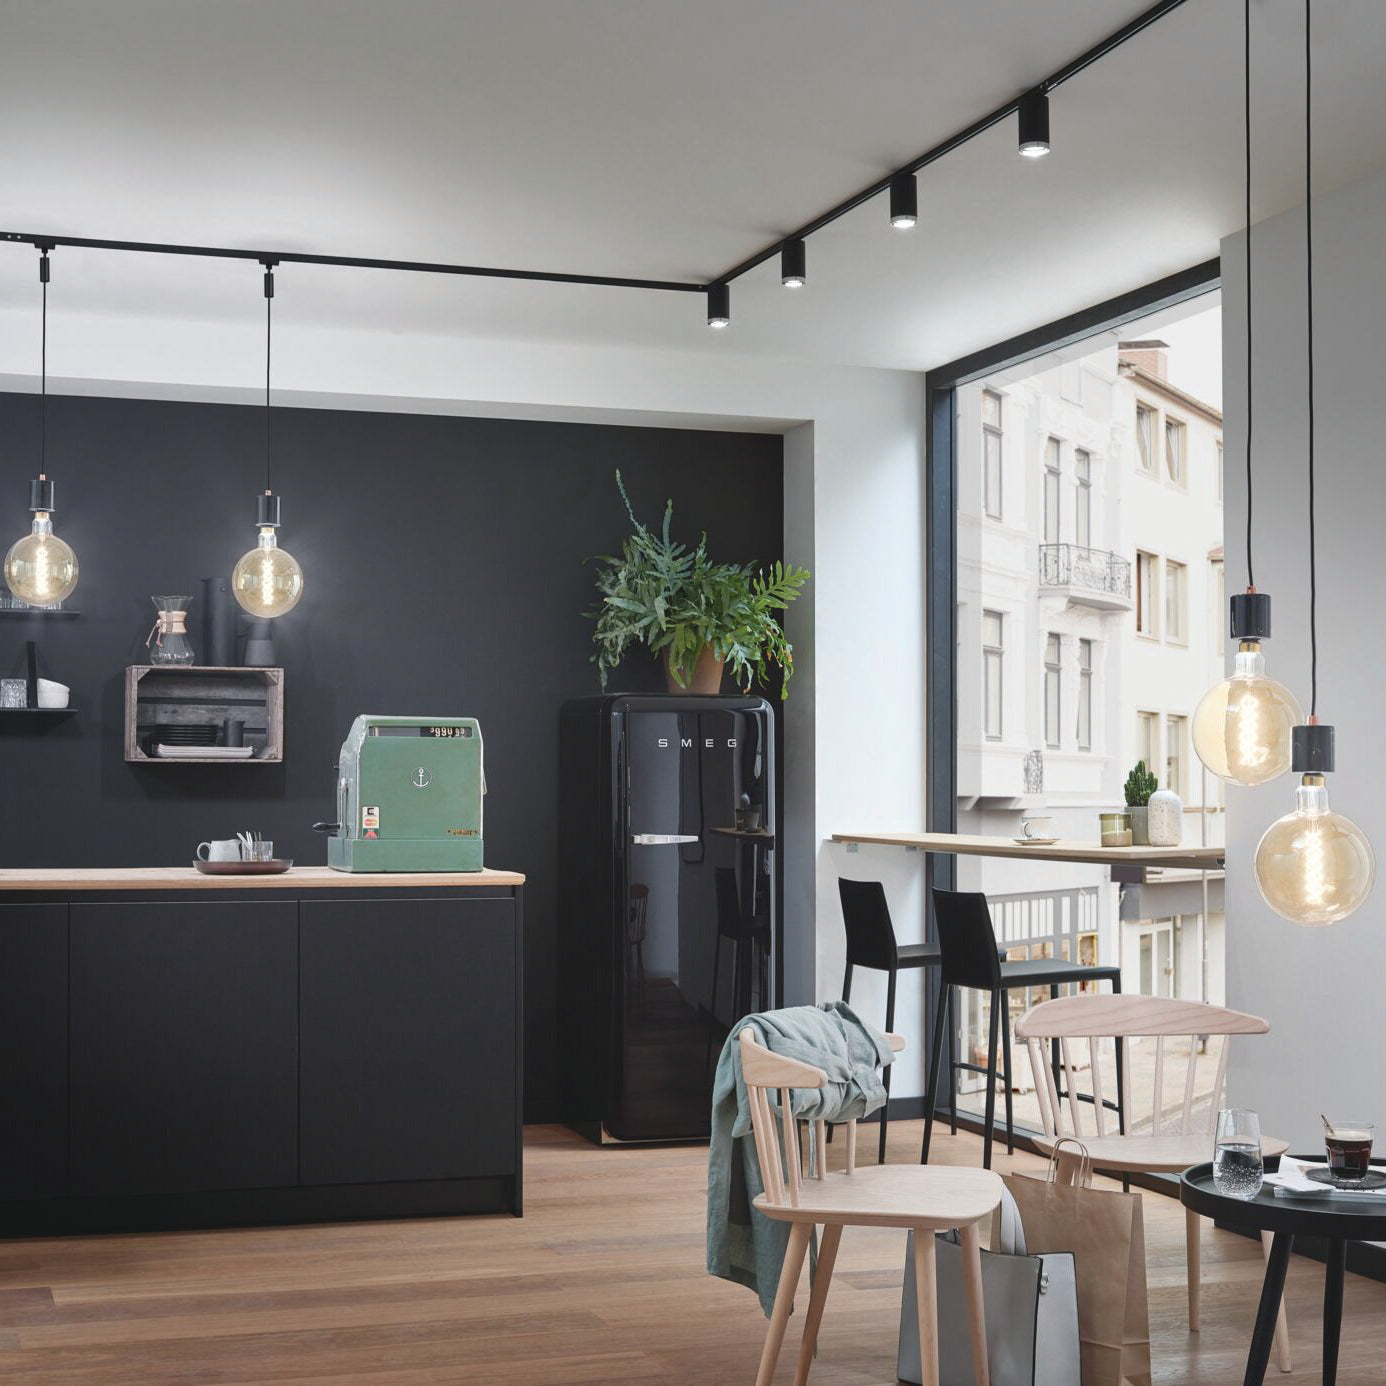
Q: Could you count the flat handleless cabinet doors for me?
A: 3